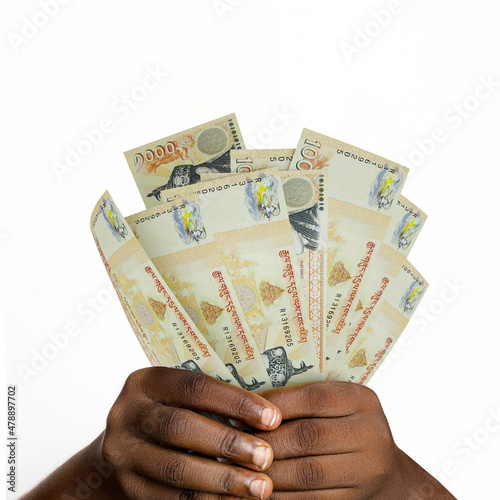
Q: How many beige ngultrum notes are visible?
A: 9